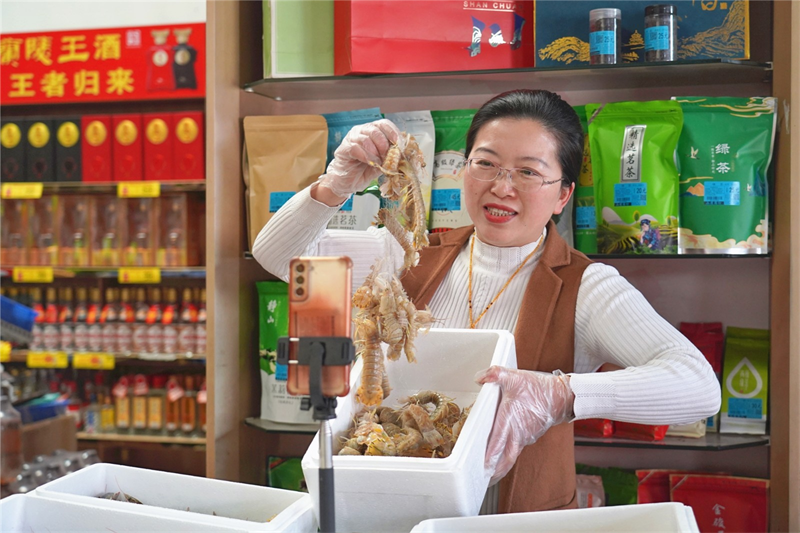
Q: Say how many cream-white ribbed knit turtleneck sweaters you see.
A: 1